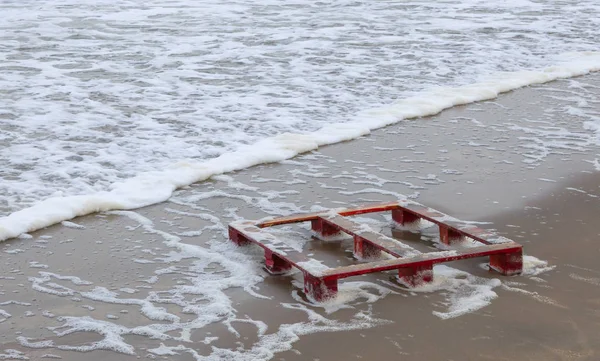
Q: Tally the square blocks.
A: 9